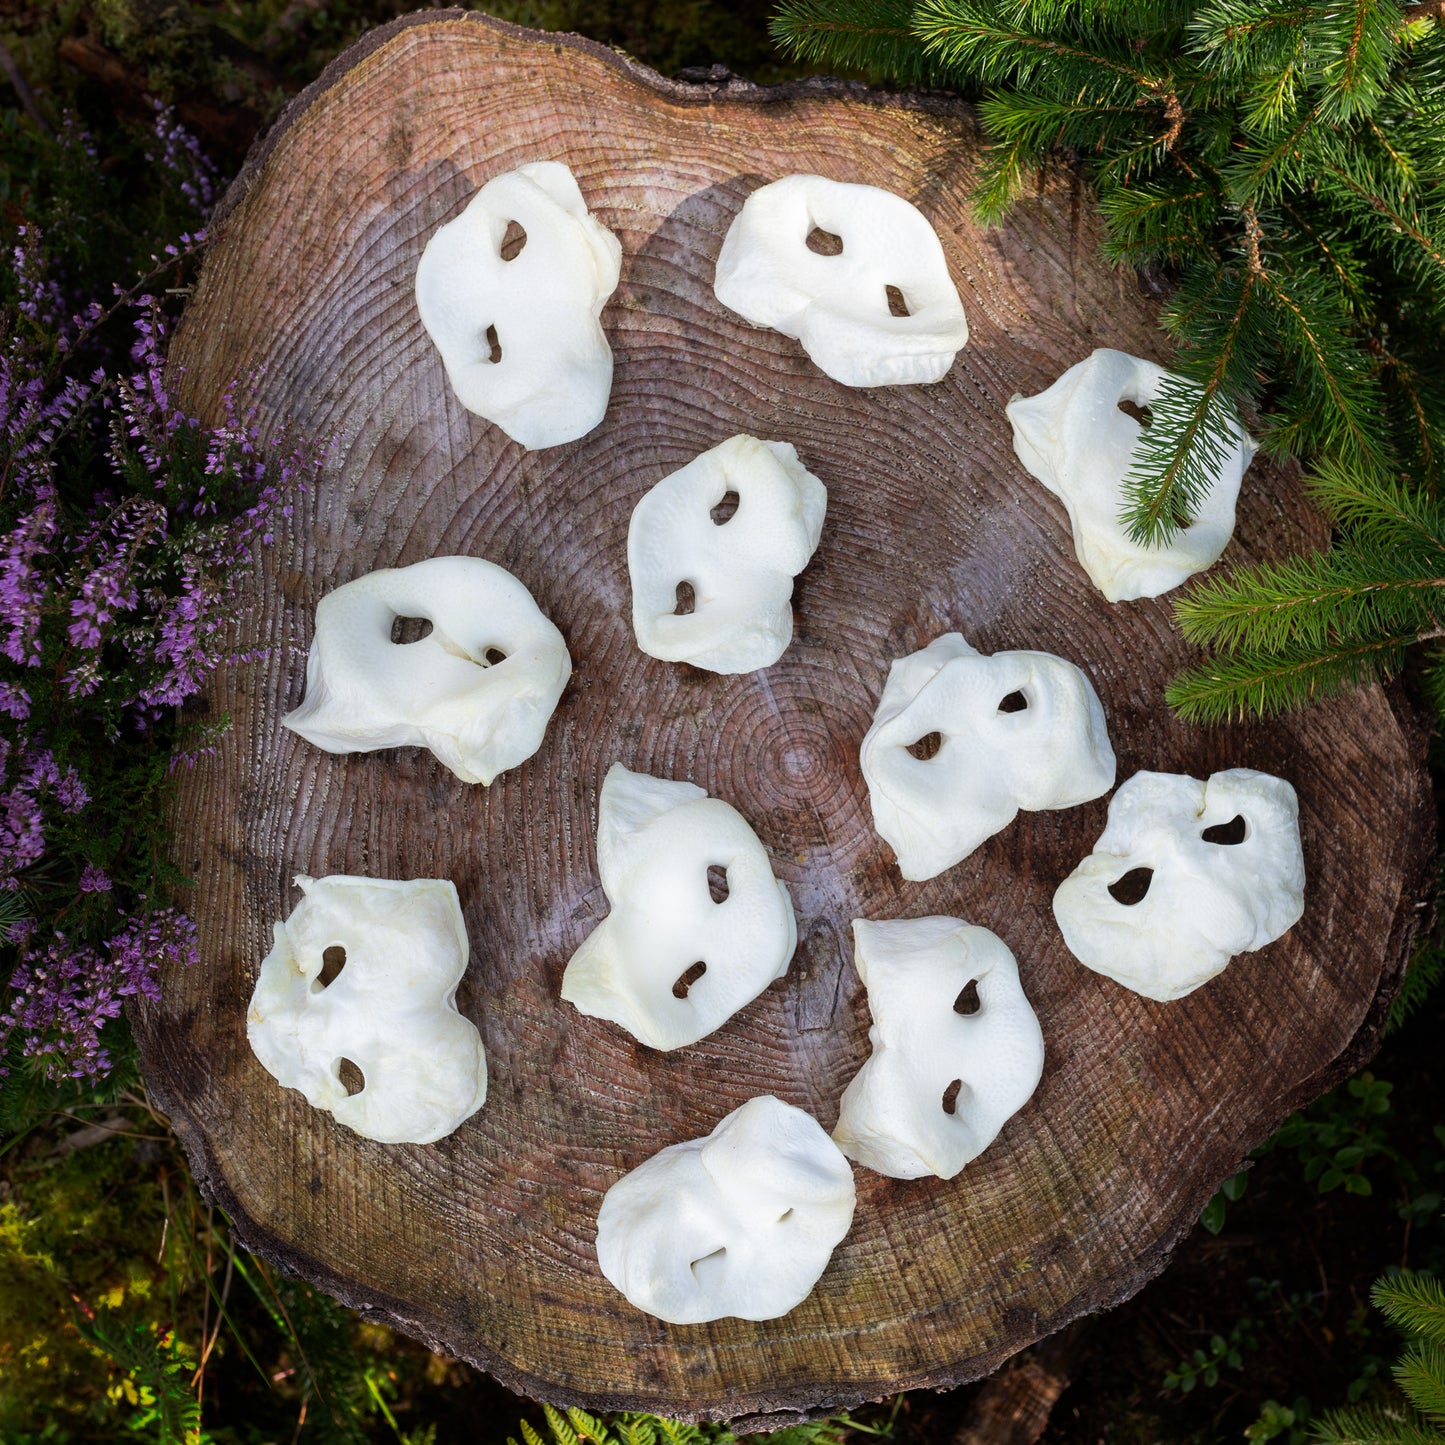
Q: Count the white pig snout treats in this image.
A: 11